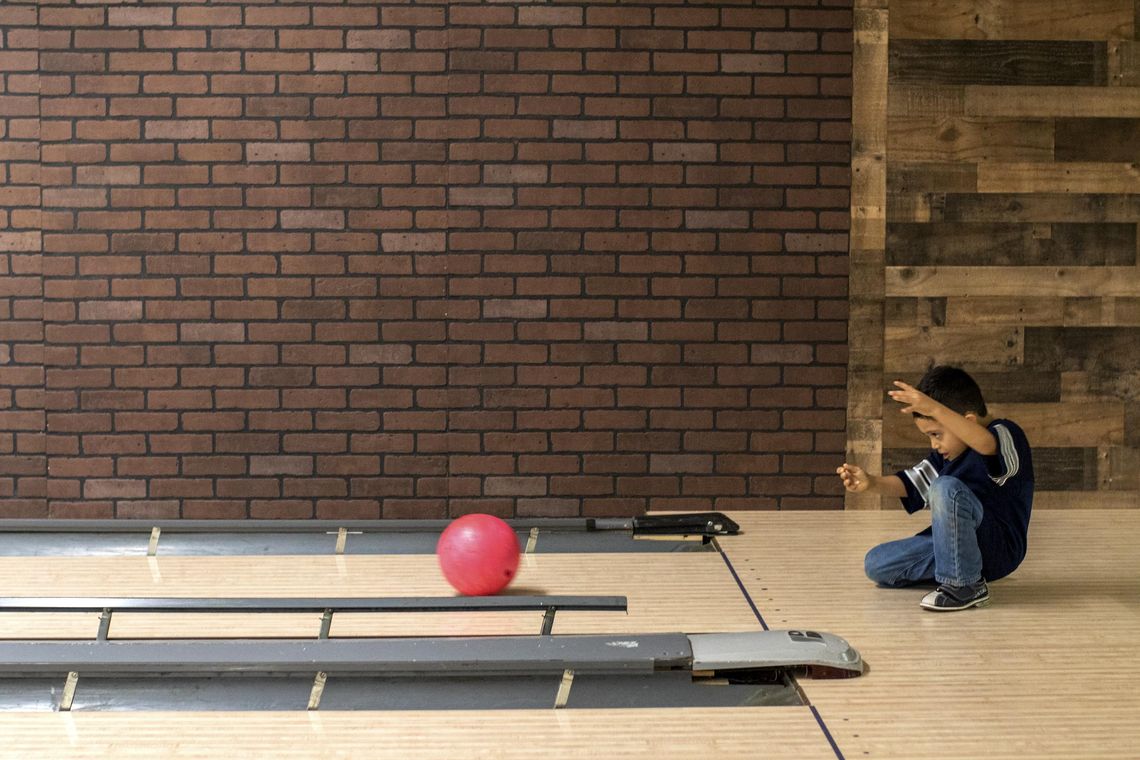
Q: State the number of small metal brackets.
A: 9